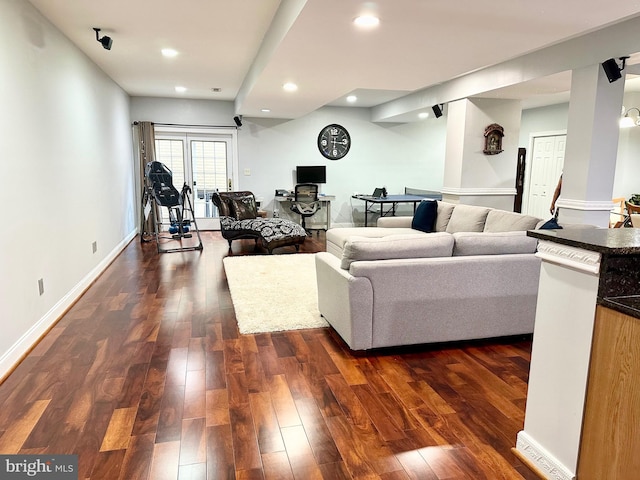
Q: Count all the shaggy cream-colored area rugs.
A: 1